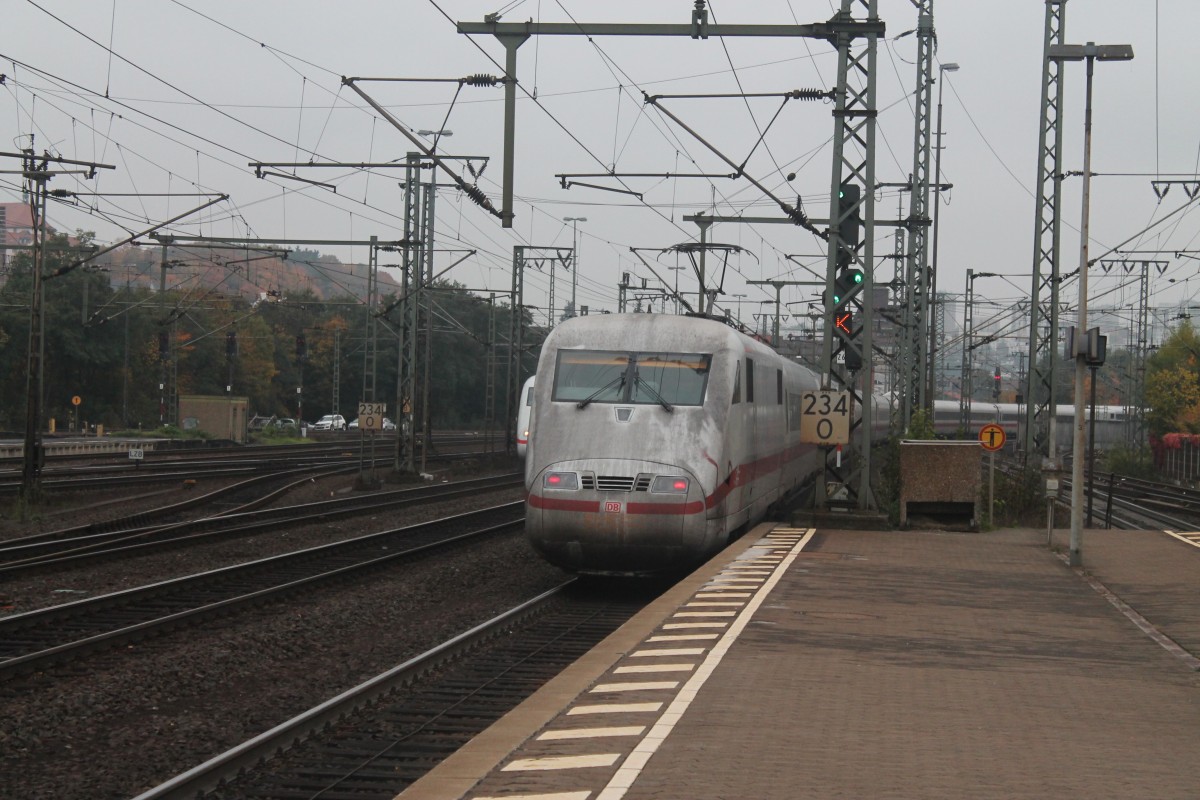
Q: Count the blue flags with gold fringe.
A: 0